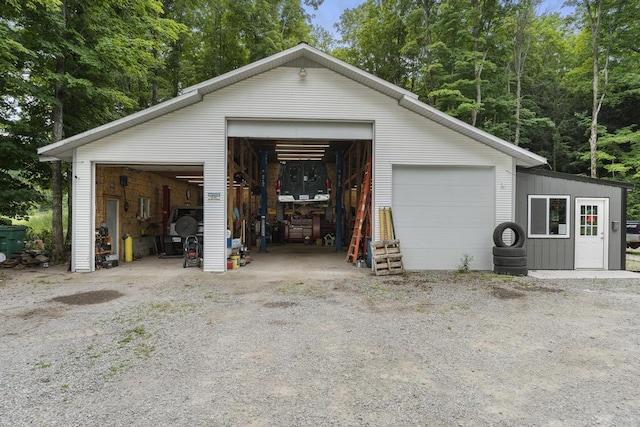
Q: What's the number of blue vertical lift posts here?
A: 2